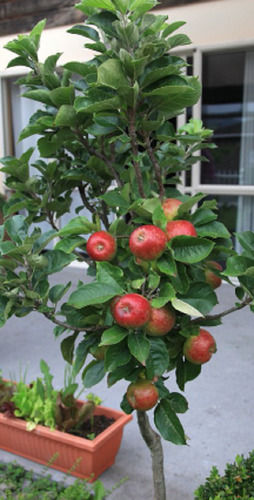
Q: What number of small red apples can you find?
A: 9